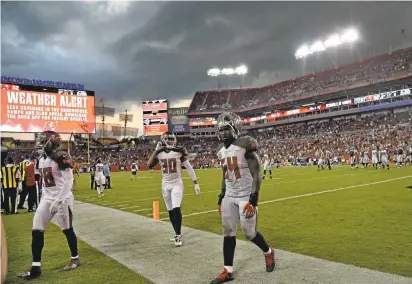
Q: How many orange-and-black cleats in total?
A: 2